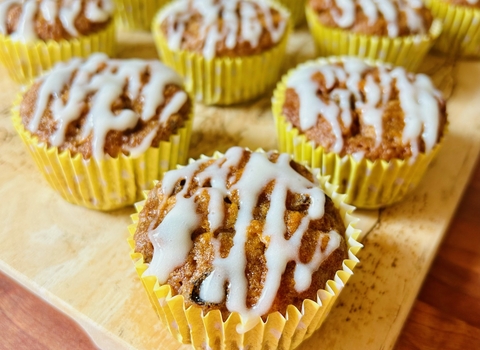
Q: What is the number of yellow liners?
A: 9